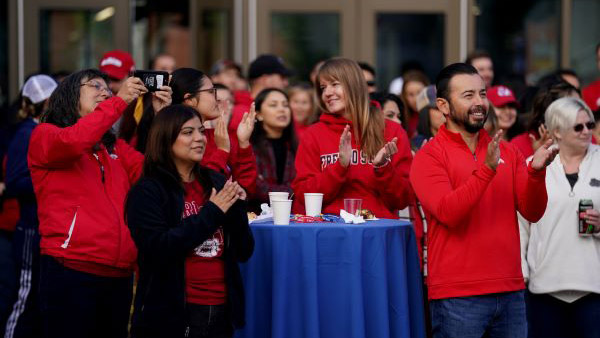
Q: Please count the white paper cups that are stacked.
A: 2